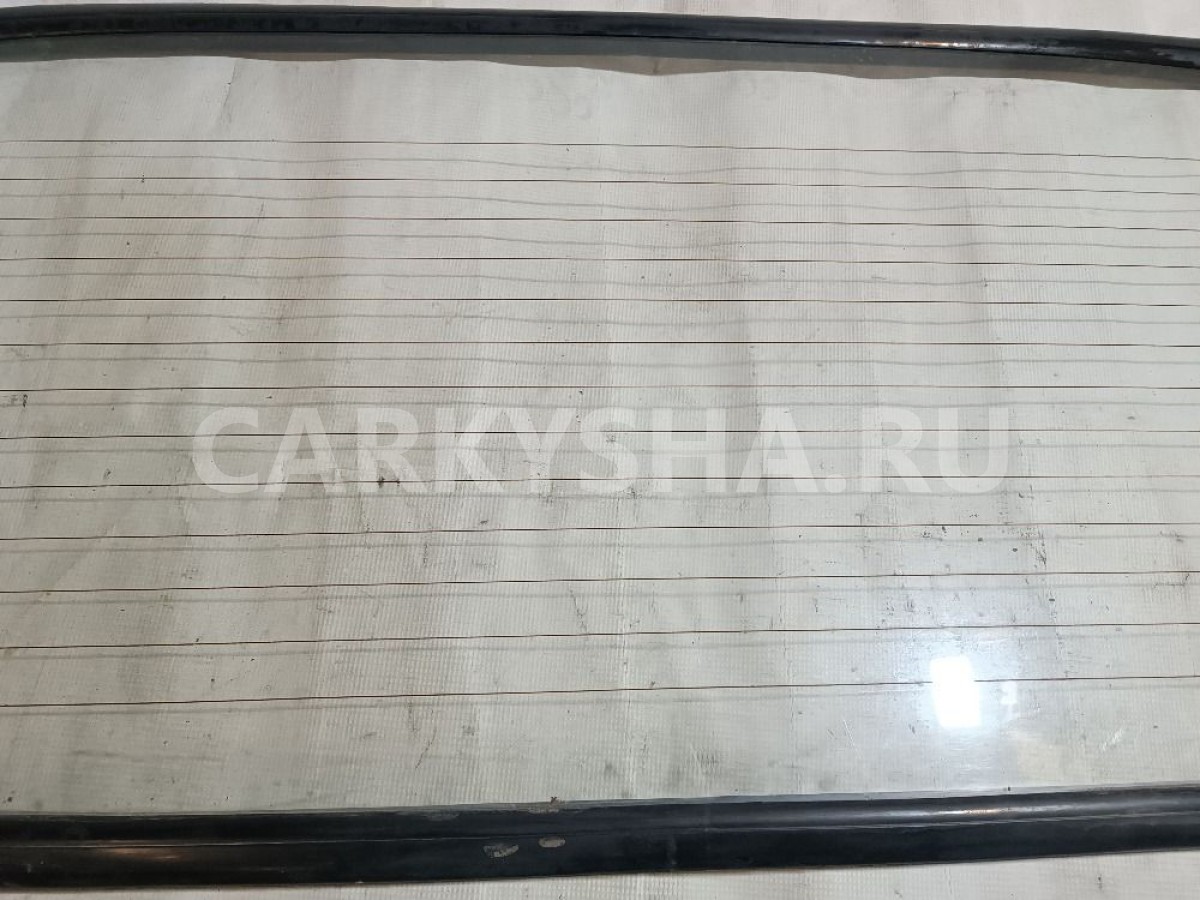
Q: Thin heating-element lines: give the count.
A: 13